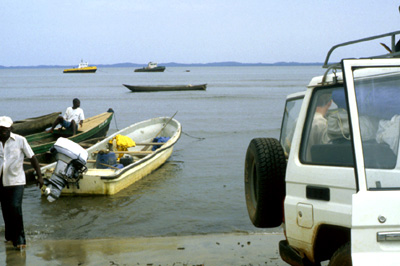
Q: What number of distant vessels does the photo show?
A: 3